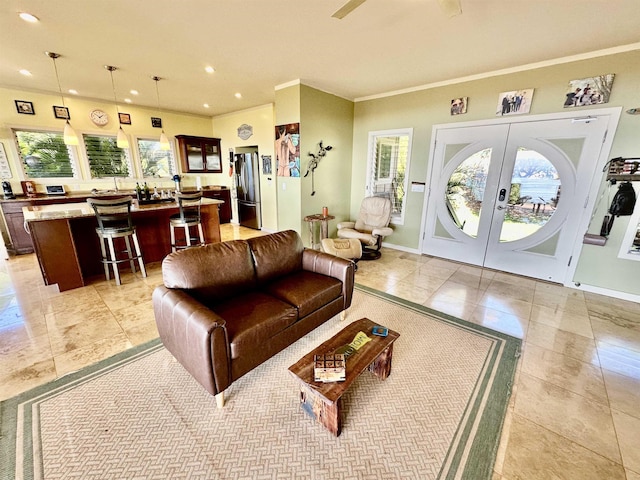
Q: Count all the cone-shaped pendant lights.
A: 3